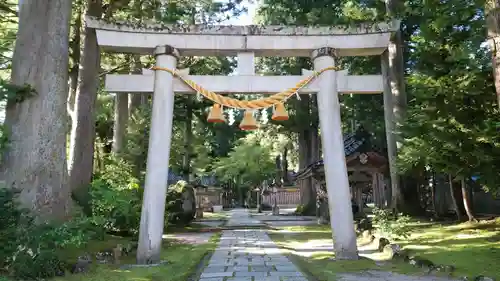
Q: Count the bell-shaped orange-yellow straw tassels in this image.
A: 3